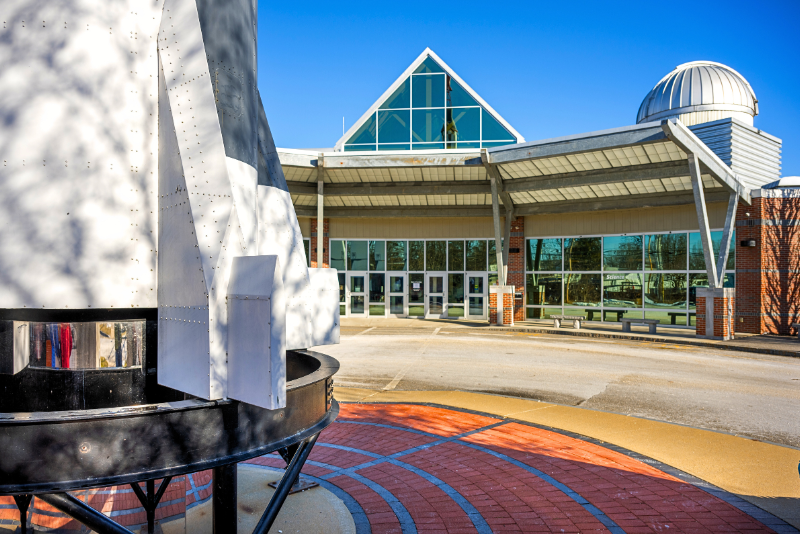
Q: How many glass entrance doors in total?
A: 4